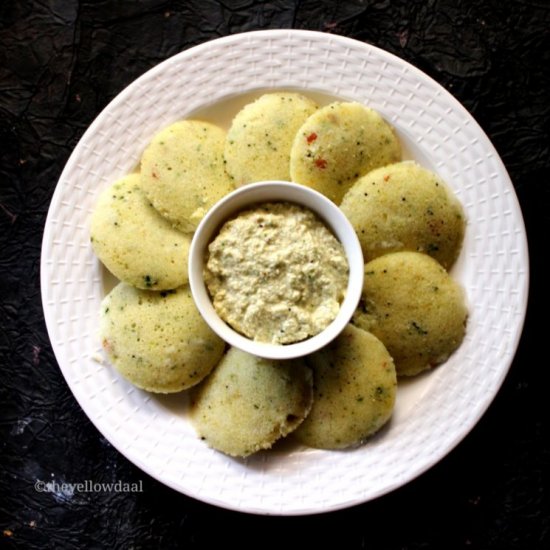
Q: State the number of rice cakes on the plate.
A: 9